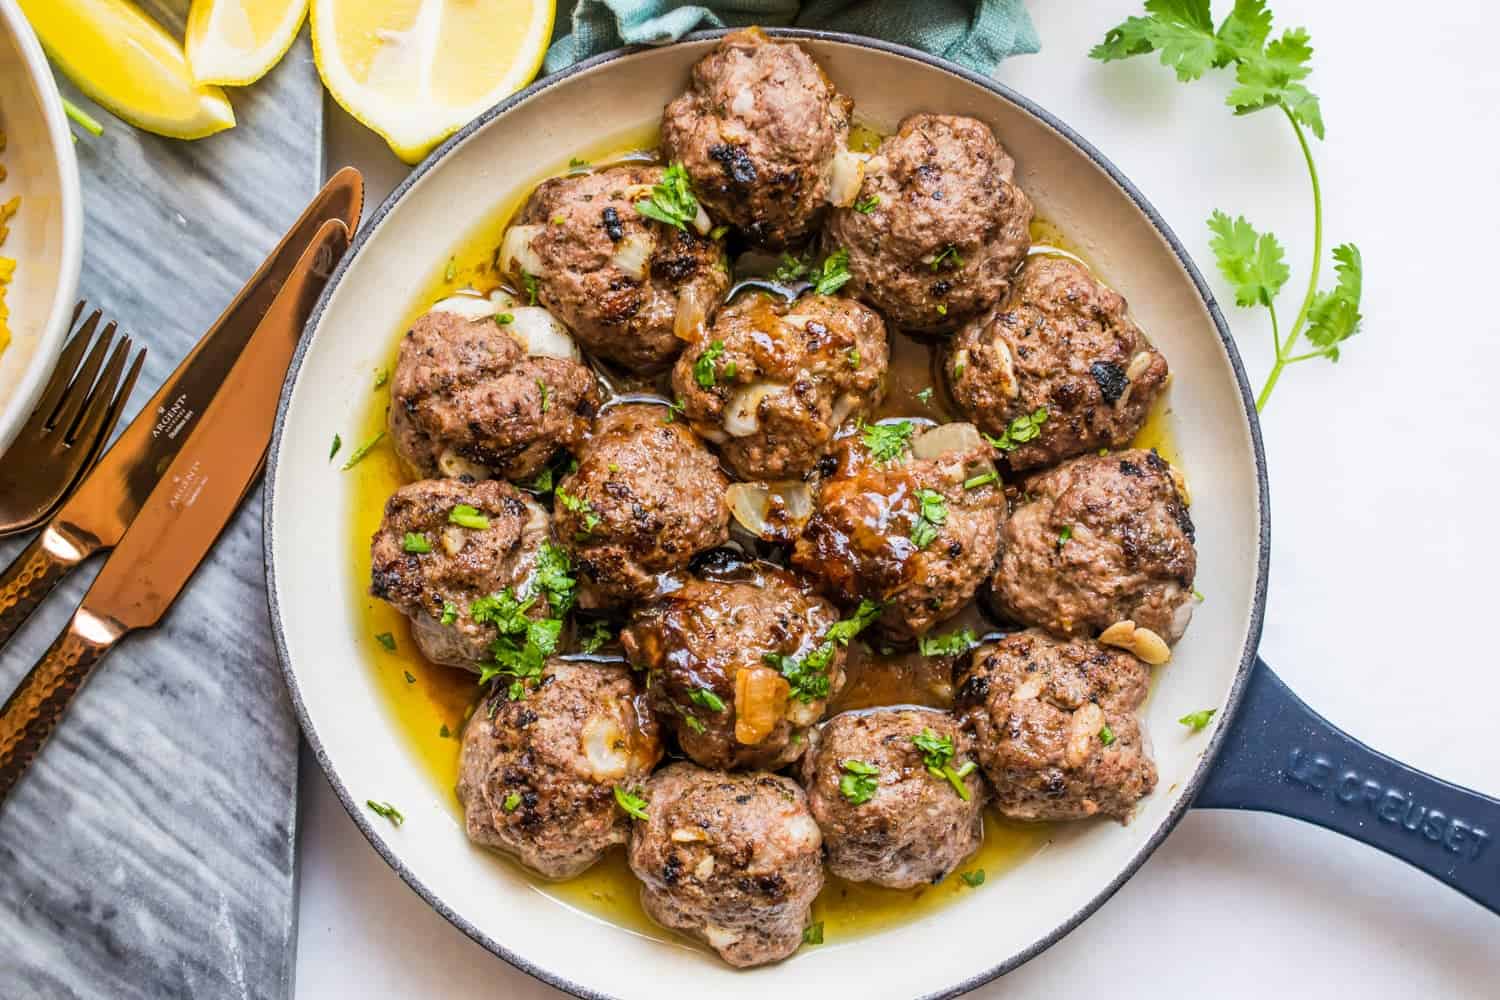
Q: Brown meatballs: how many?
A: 15